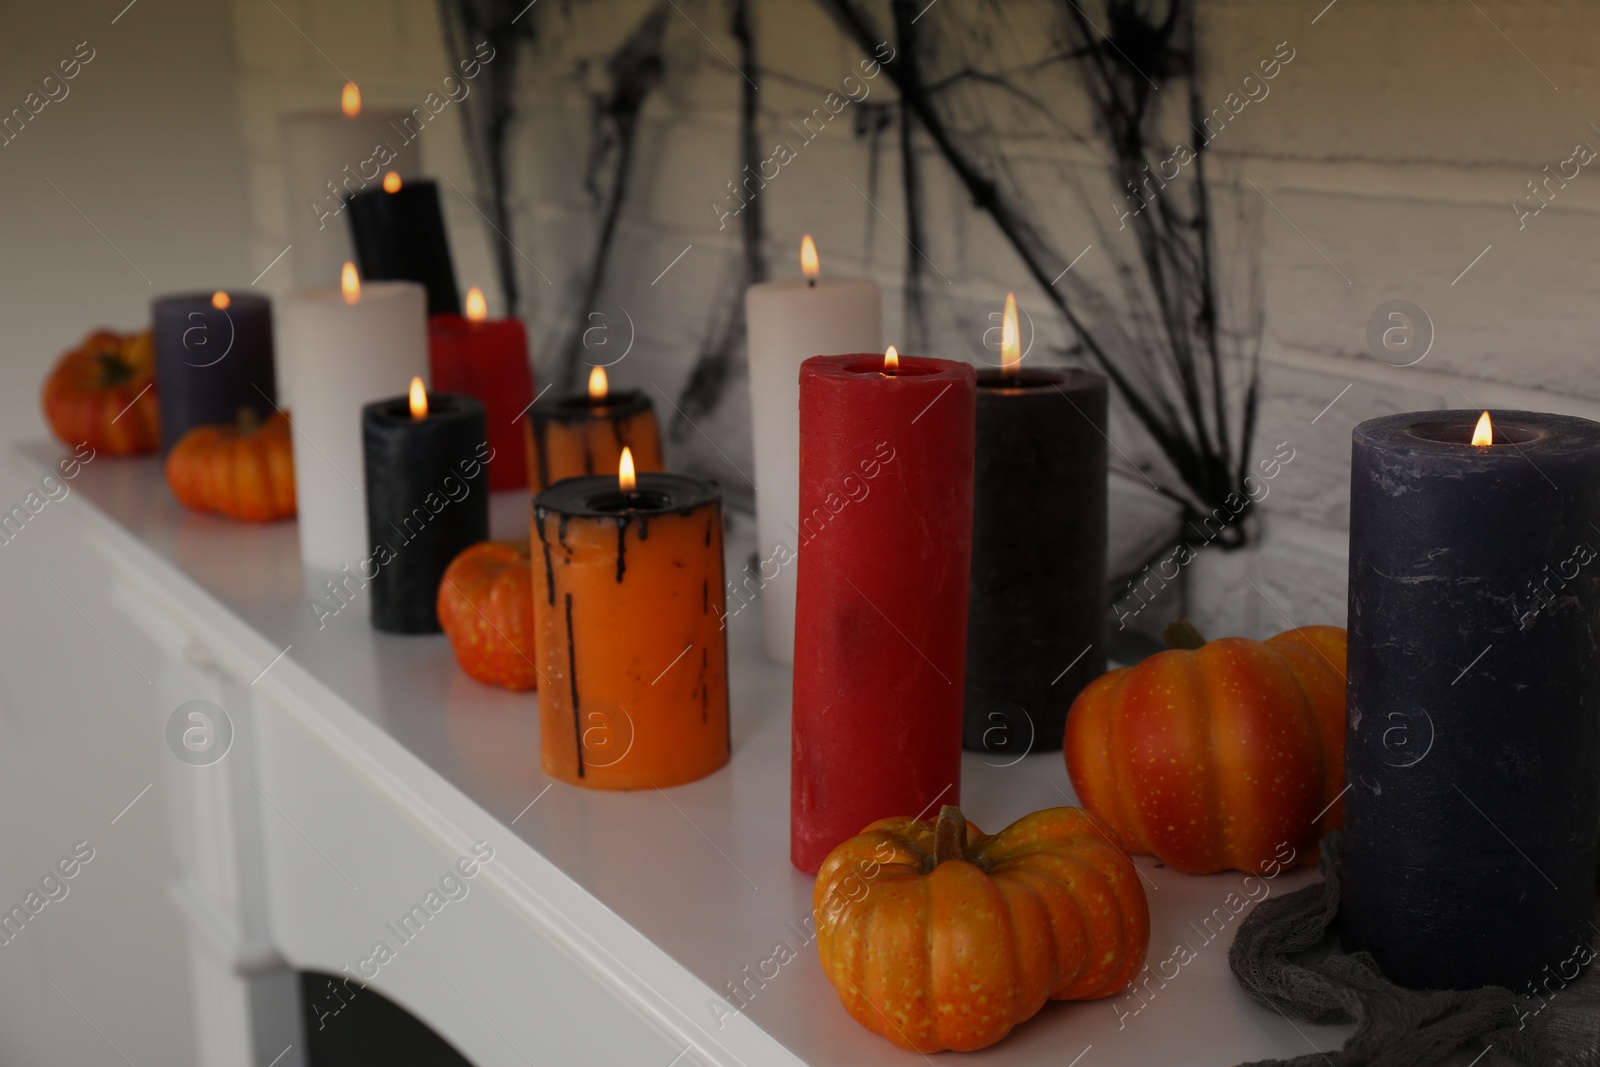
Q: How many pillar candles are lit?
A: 12